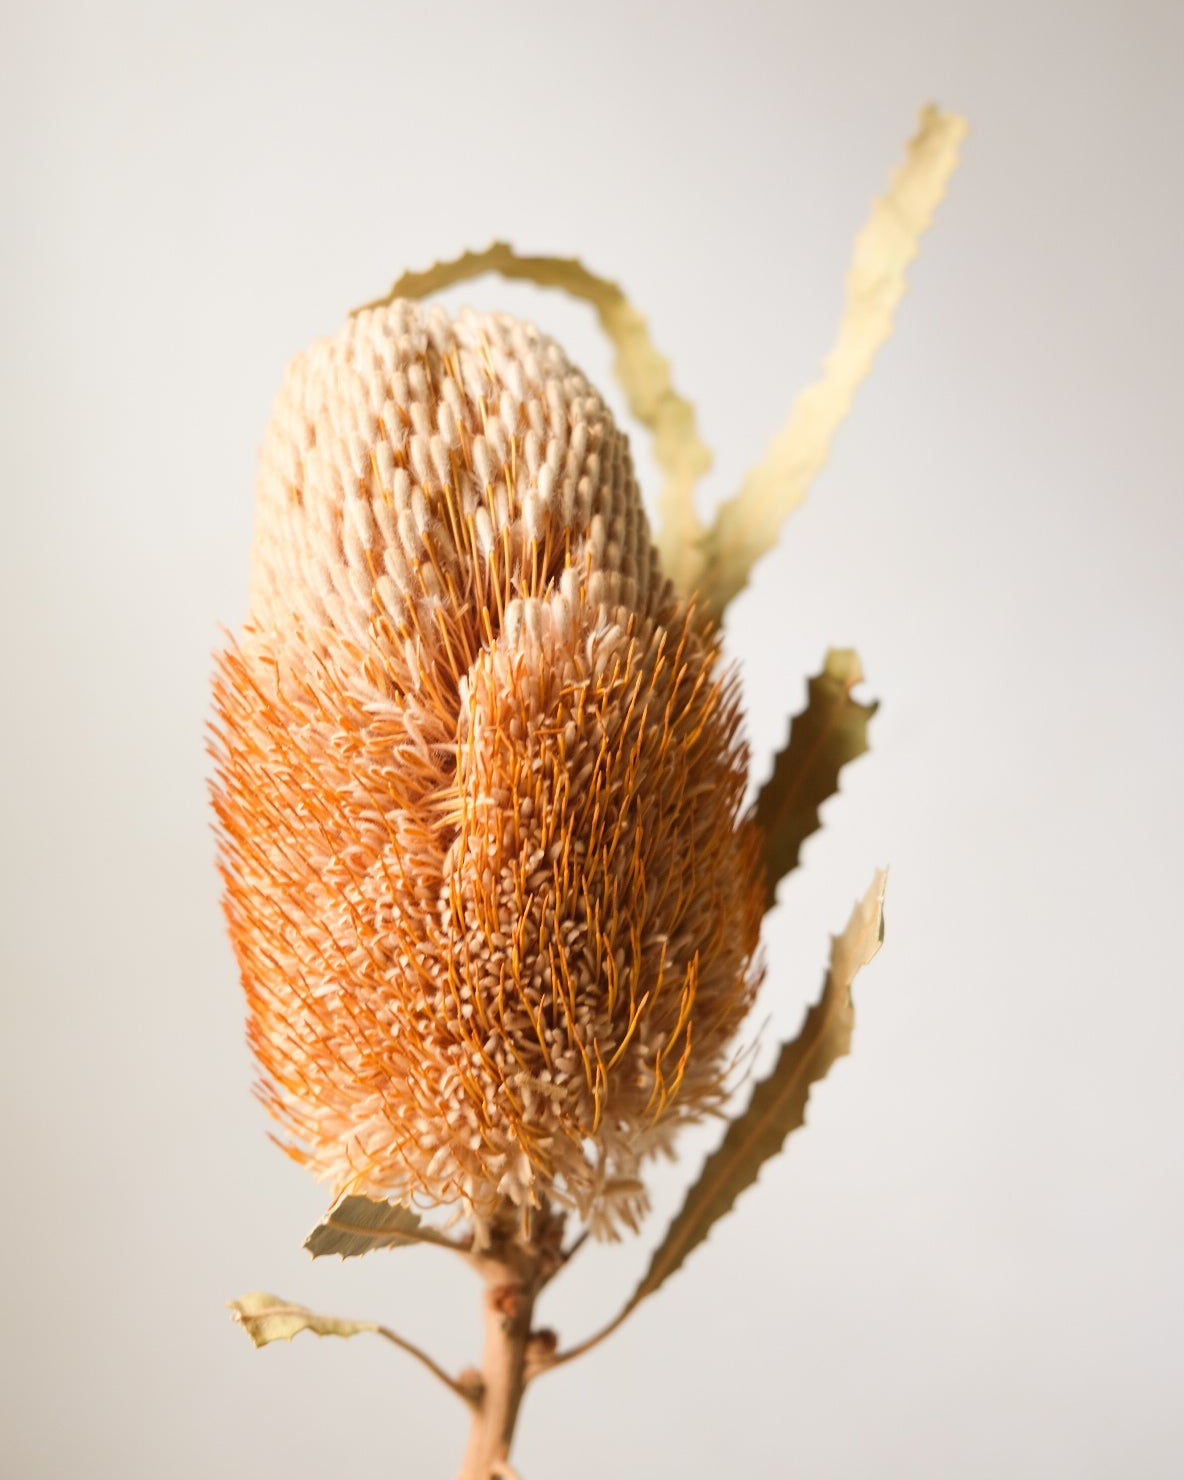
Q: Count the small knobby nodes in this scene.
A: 3